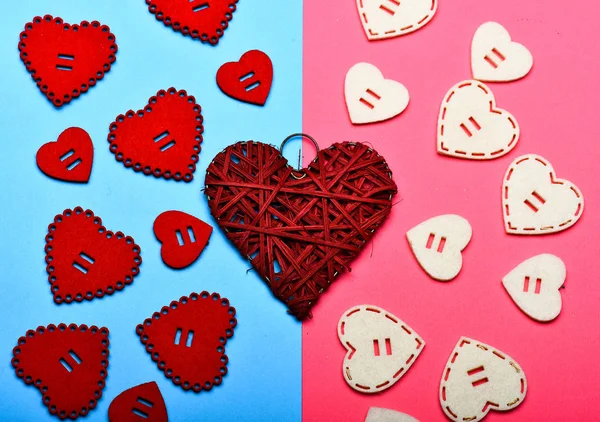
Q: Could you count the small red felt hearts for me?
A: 4